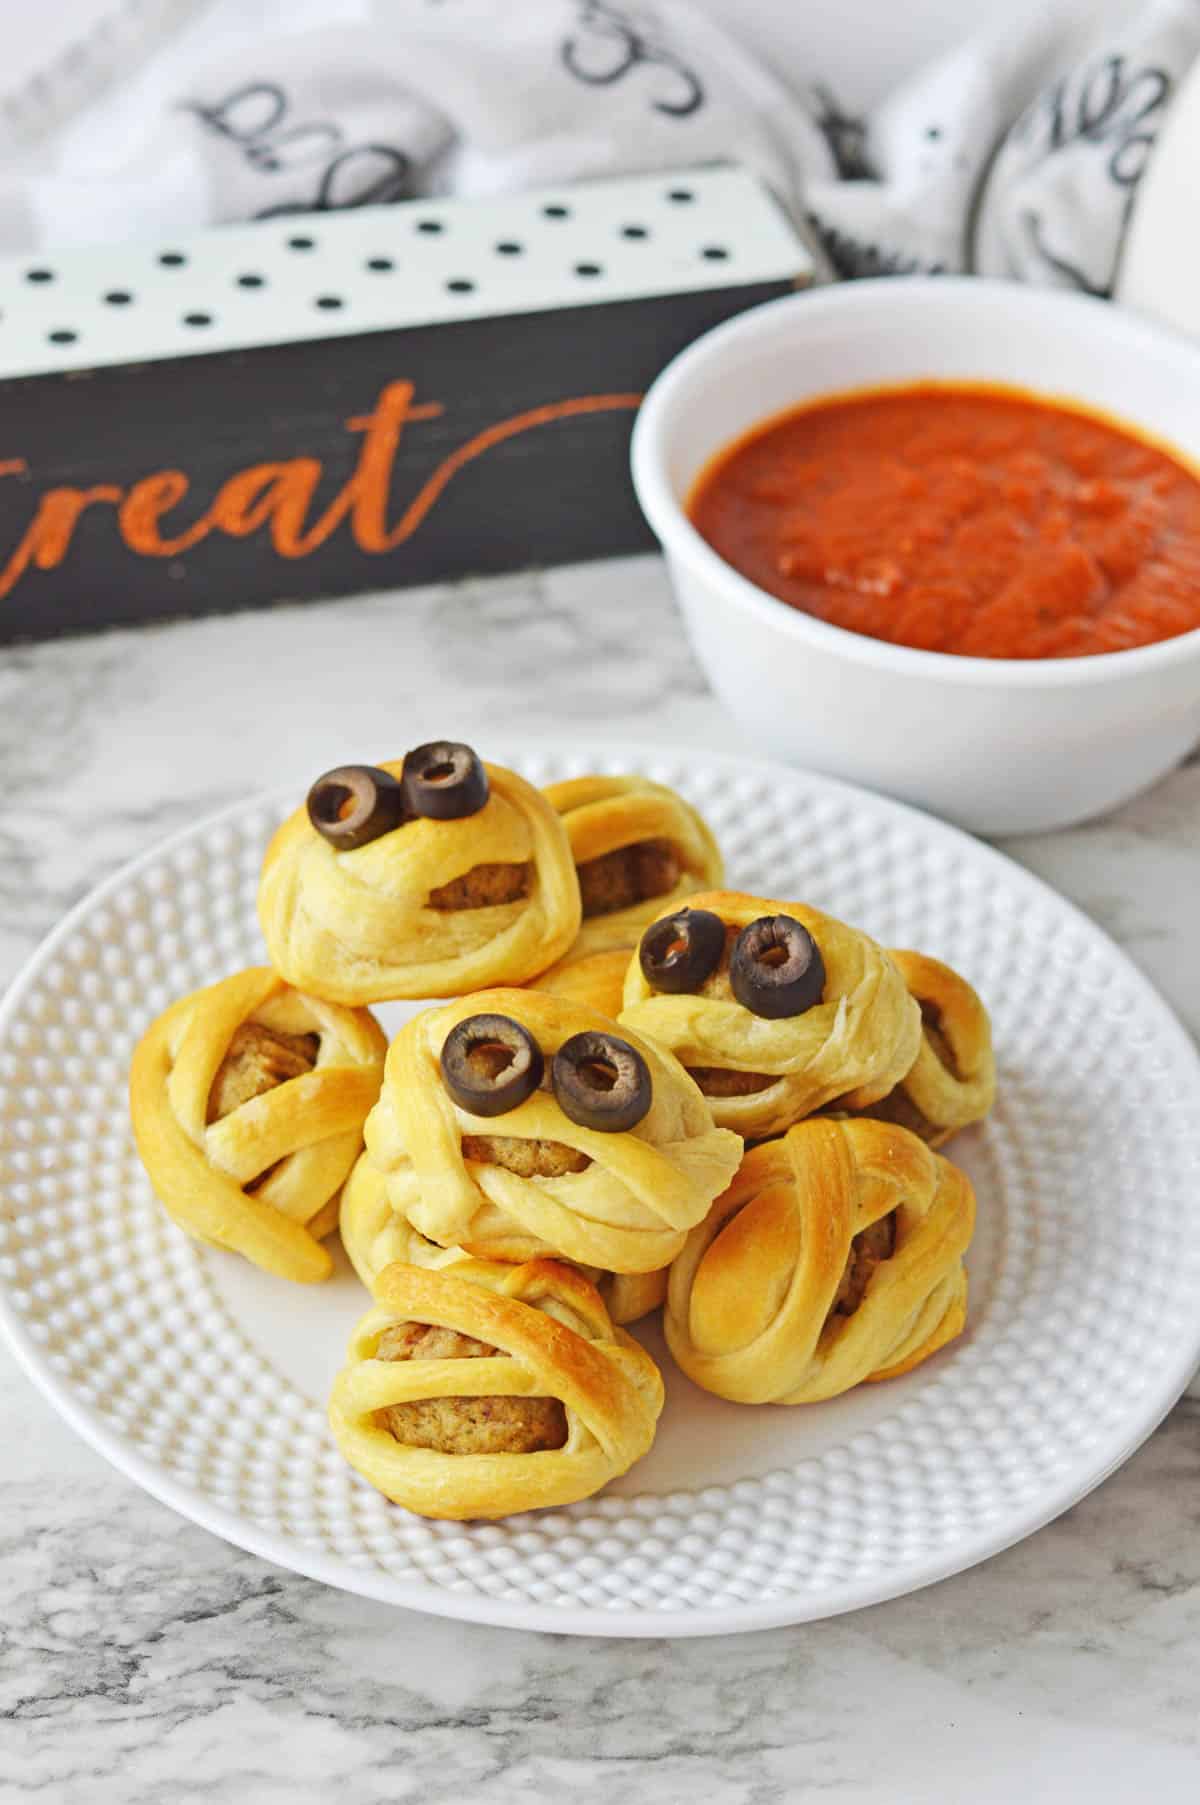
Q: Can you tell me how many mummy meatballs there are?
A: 9